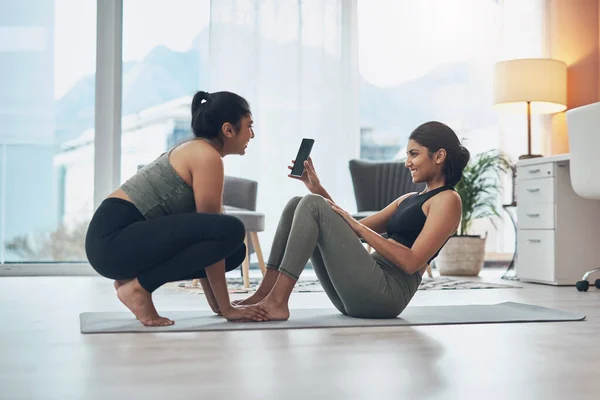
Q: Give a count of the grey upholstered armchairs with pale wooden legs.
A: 2